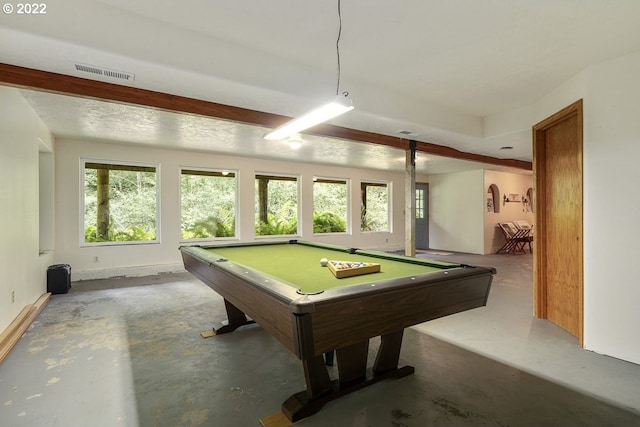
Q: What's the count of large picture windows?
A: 5